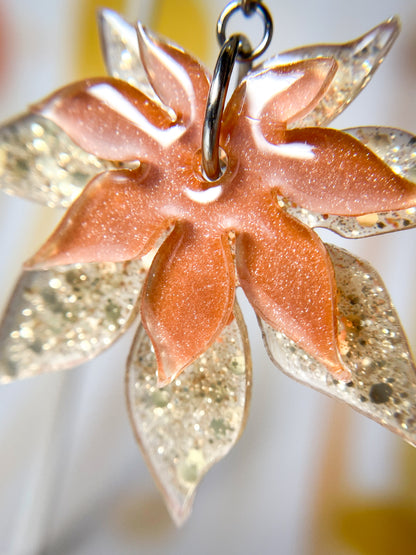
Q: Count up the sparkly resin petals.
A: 14